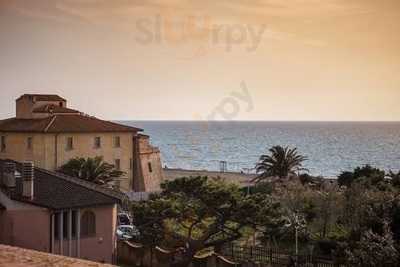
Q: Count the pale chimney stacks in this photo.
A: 2